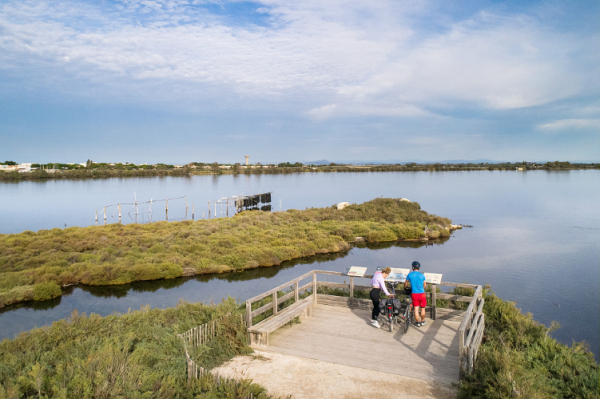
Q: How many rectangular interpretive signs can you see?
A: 3